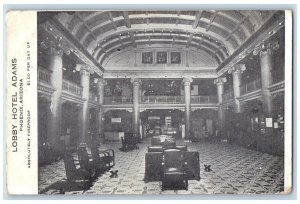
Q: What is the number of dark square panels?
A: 3